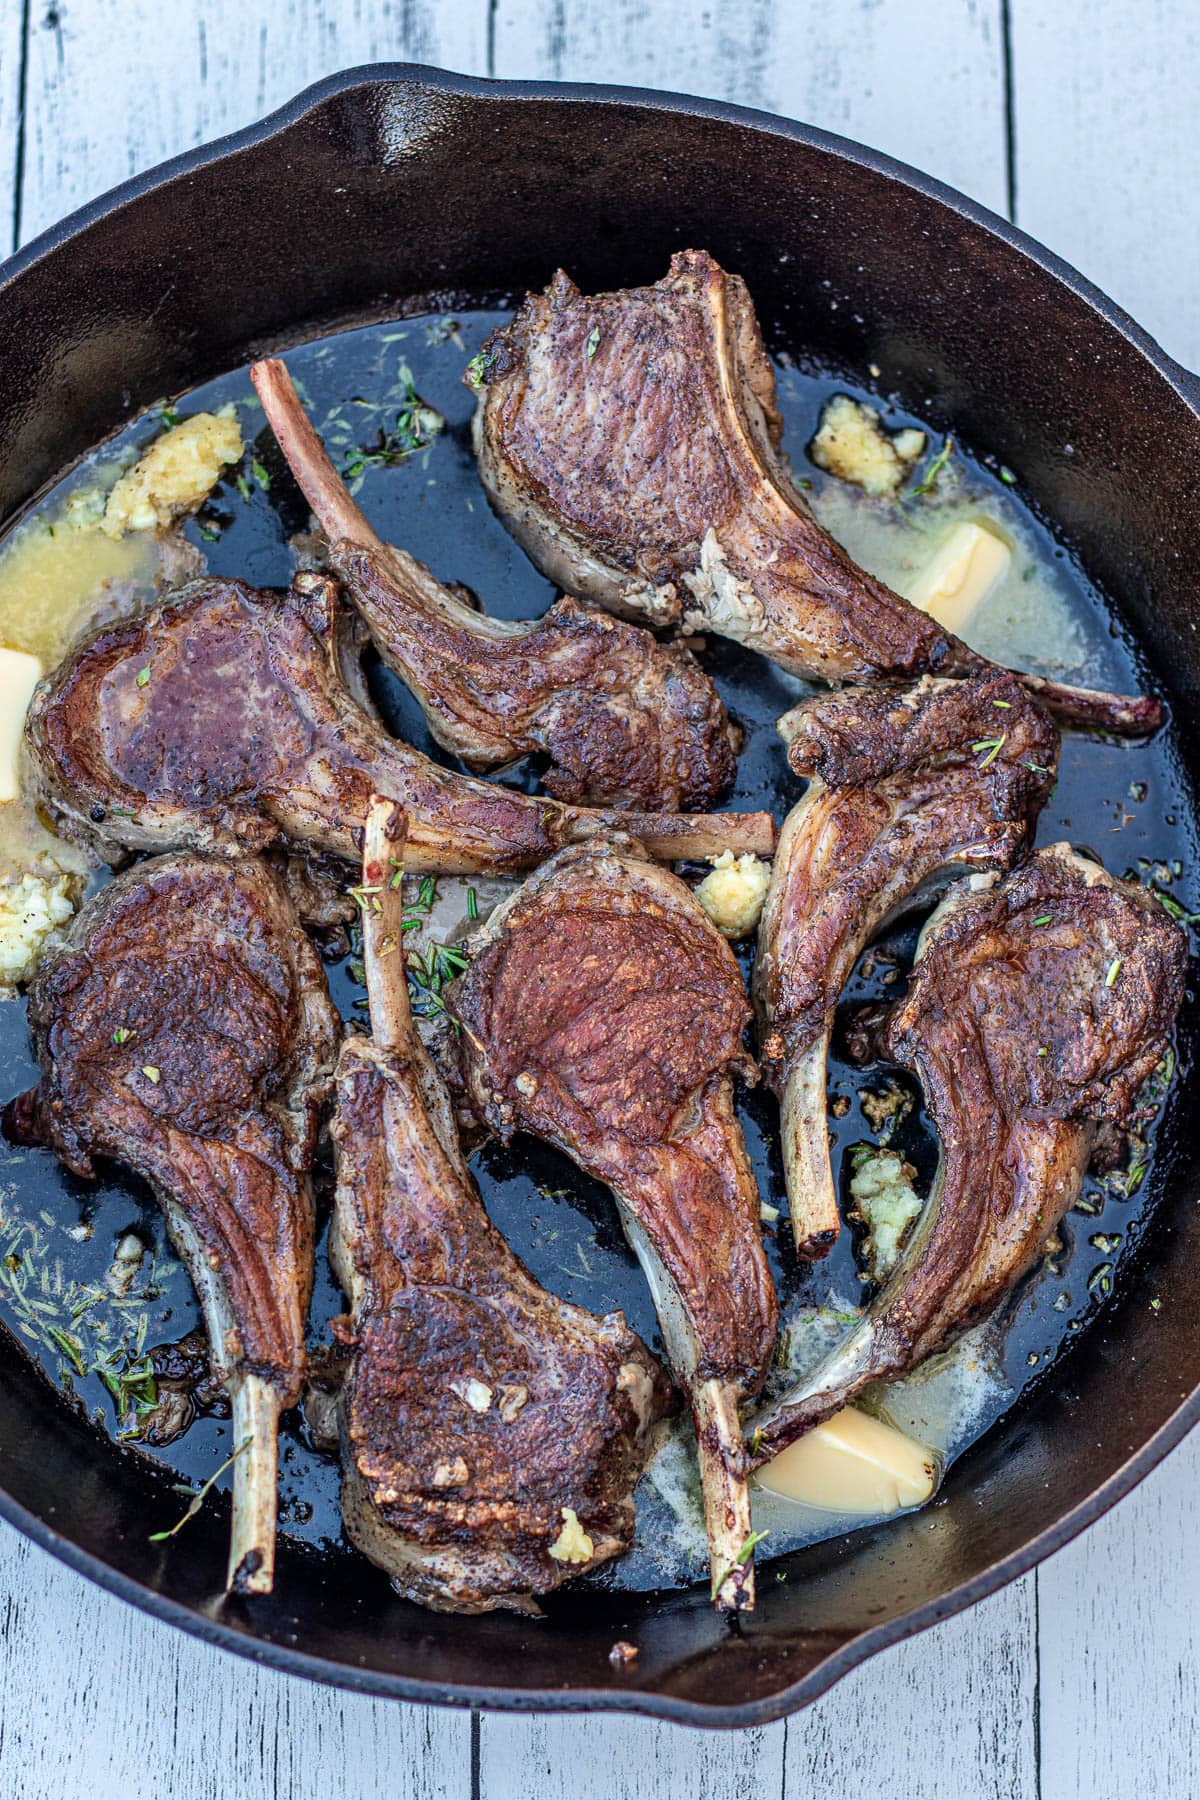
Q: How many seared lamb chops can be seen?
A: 8